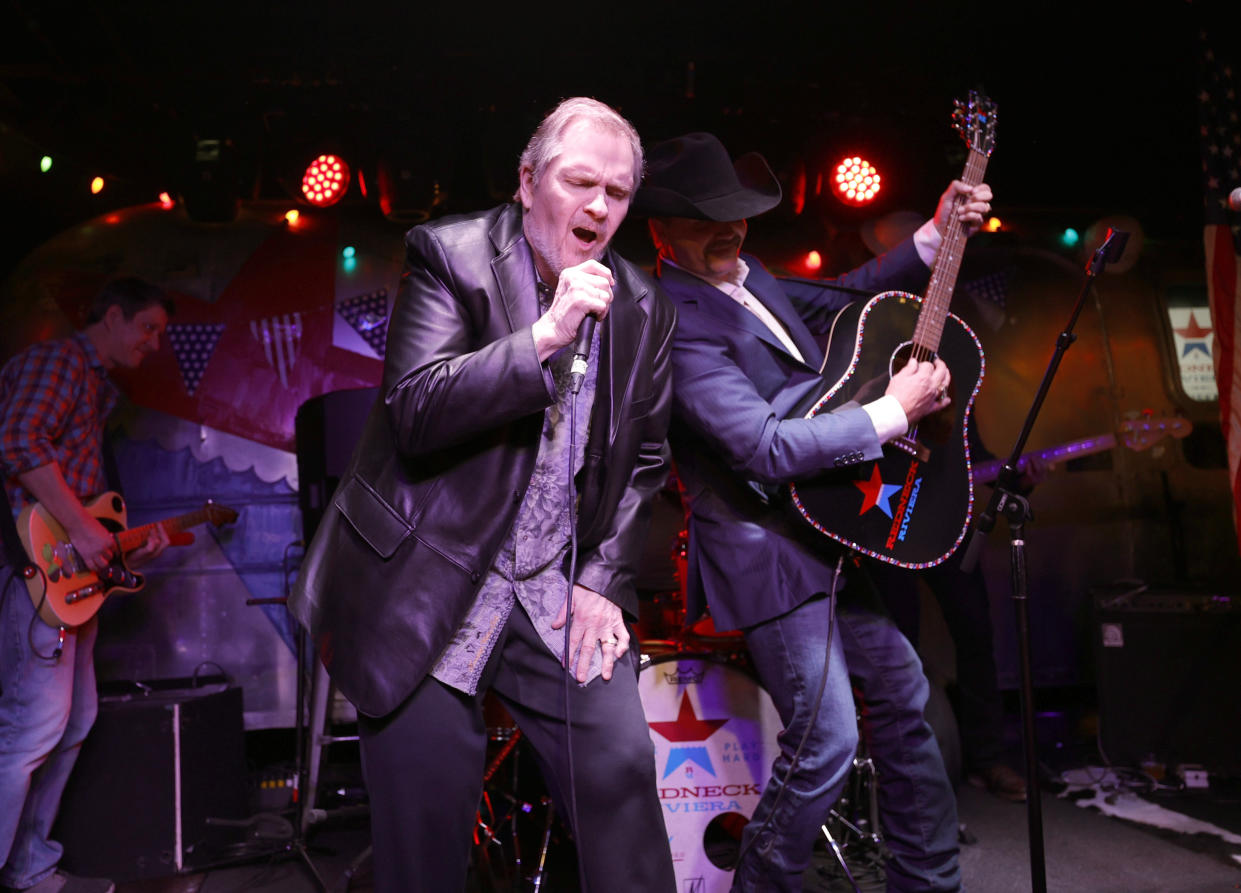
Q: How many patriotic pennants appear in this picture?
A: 4